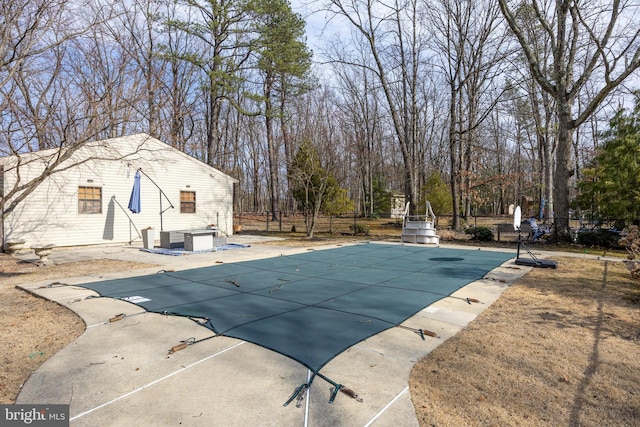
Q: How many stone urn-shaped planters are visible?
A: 2